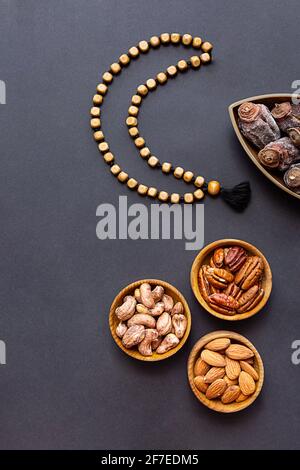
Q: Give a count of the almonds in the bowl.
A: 13